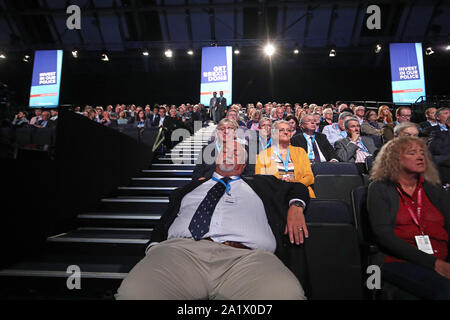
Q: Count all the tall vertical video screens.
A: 3